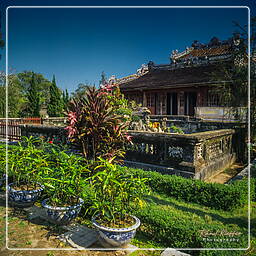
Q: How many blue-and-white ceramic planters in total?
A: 3